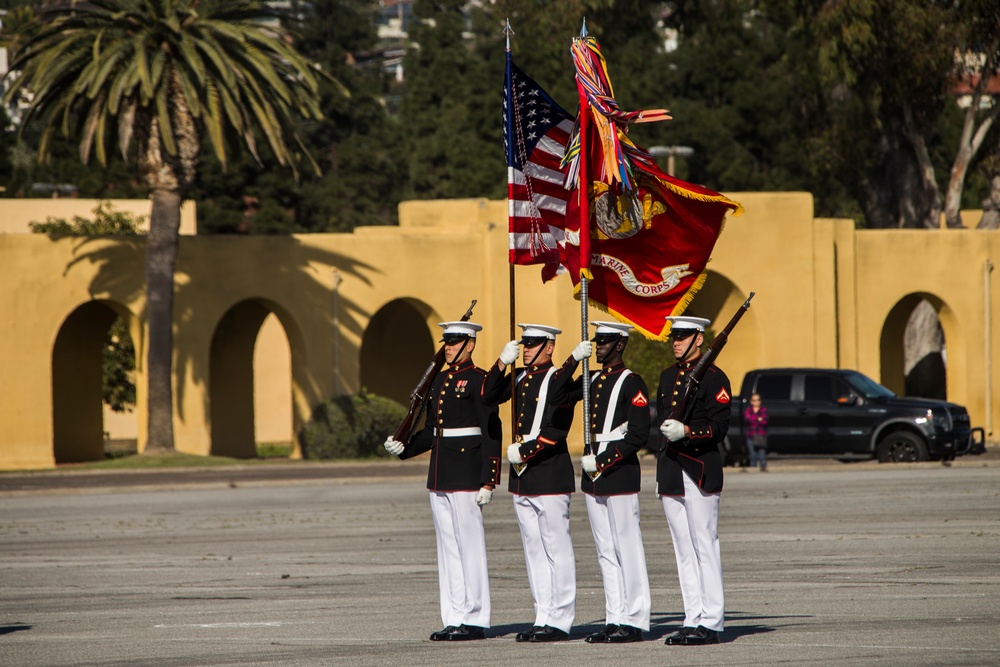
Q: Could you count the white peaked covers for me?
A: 4